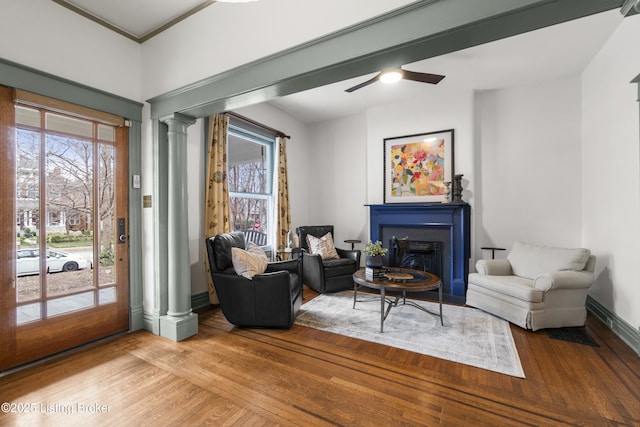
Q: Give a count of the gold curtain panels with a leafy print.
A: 2